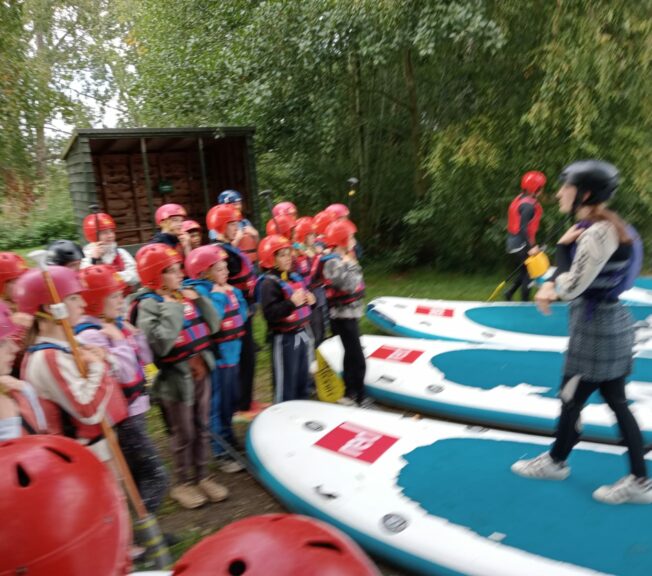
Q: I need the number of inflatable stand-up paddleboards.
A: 4